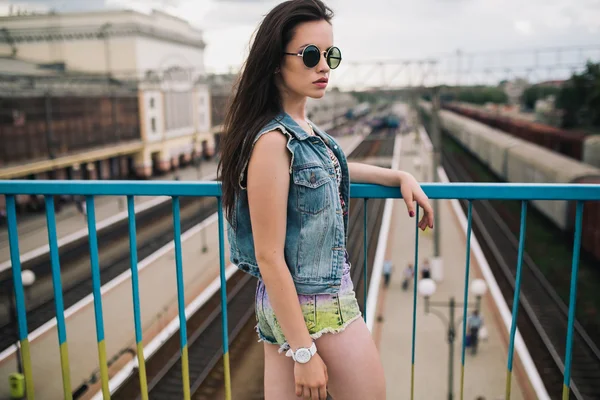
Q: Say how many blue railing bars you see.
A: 11